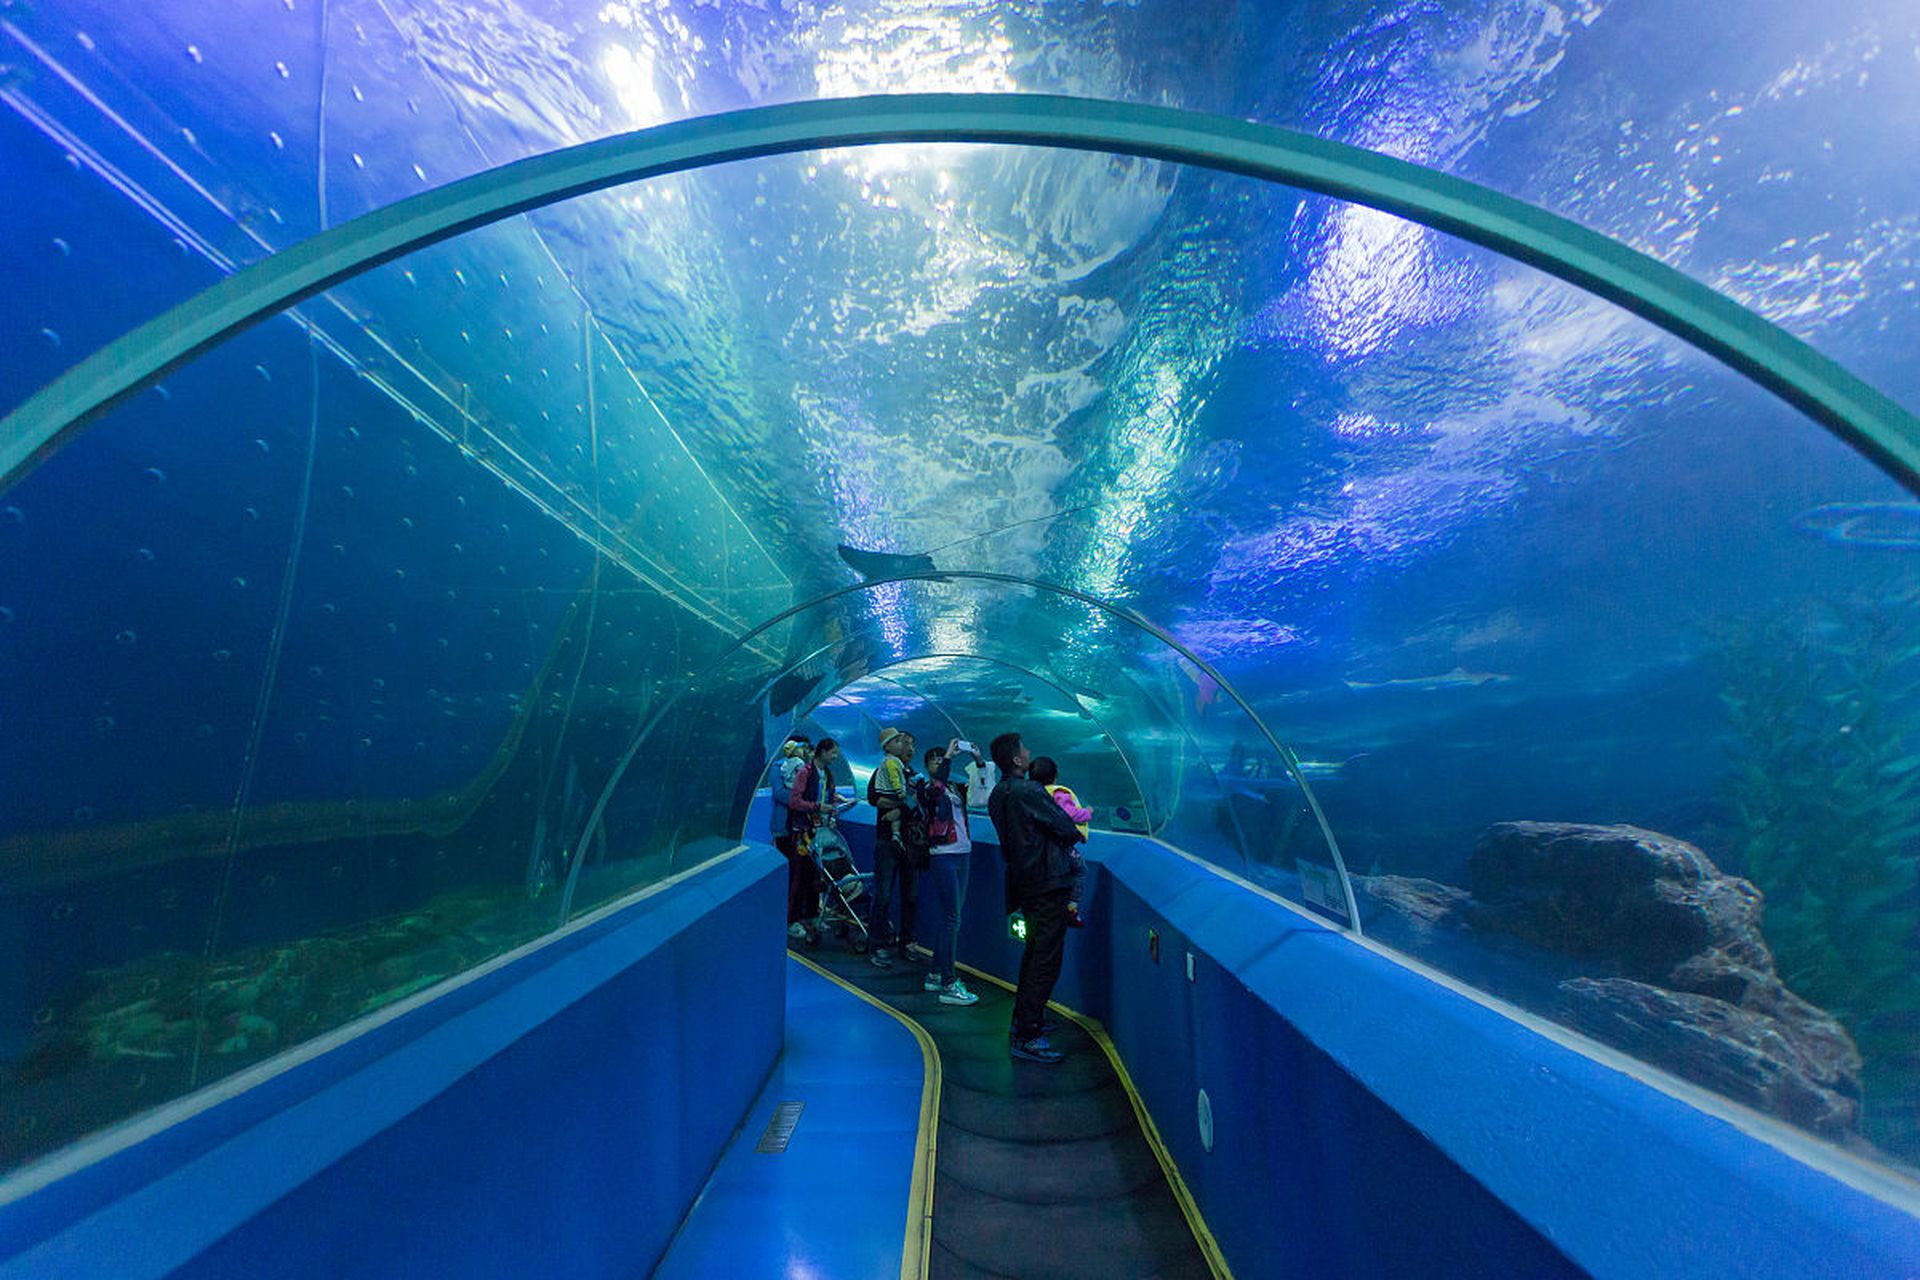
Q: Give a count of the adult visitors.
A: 5